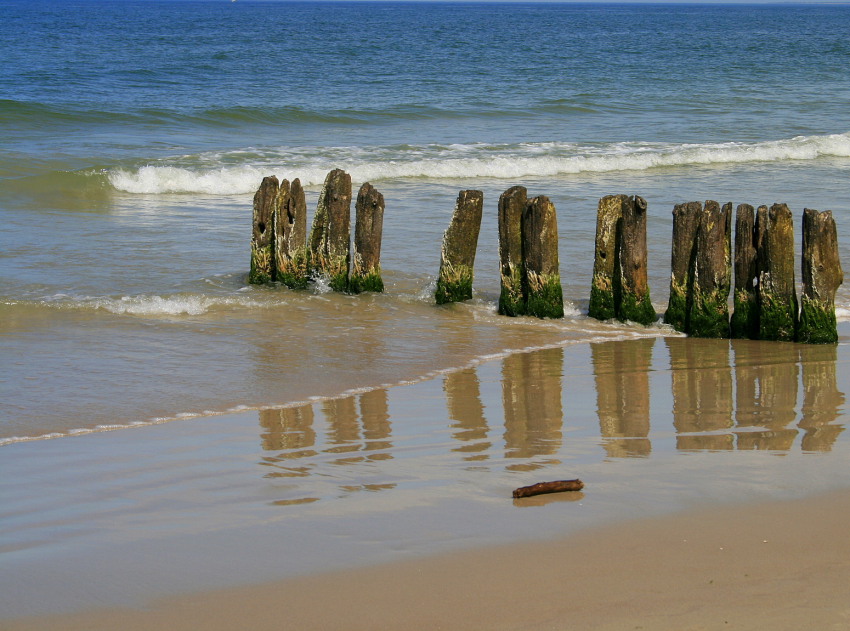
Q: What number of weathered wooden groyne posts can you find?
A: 14